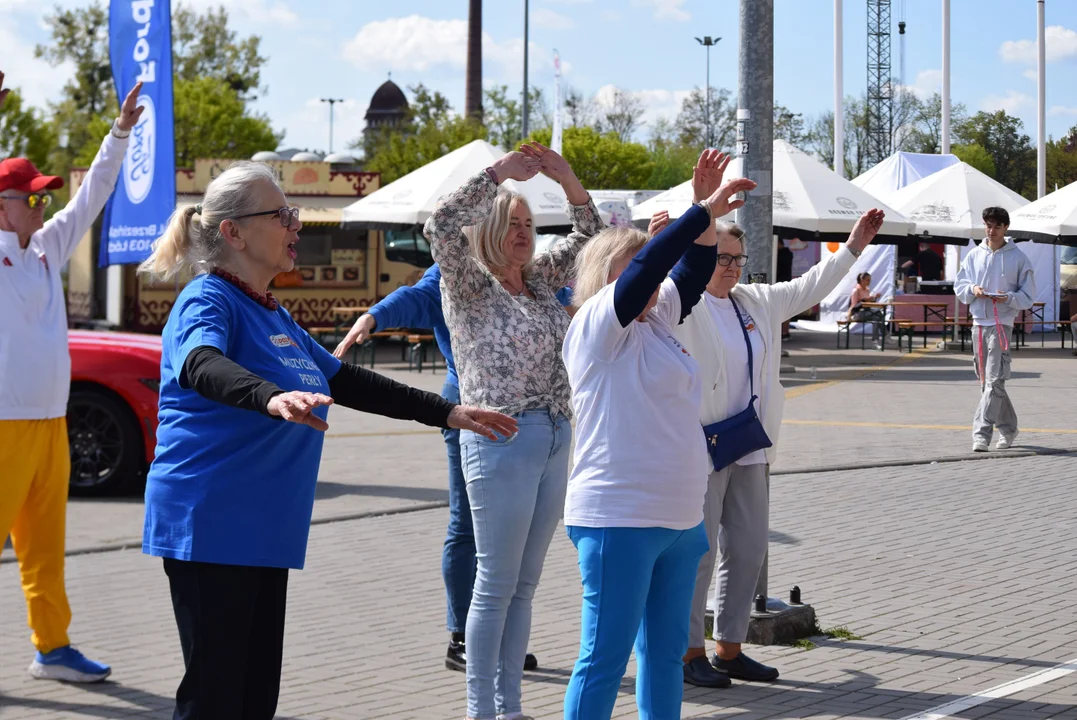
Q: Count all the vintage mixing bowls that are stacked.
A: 0